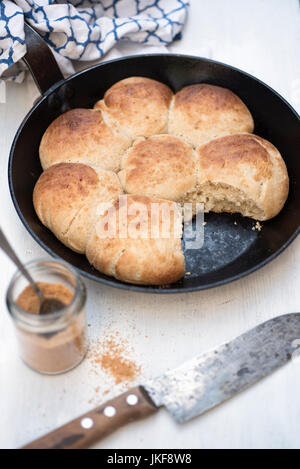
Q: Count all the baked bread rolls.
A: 7